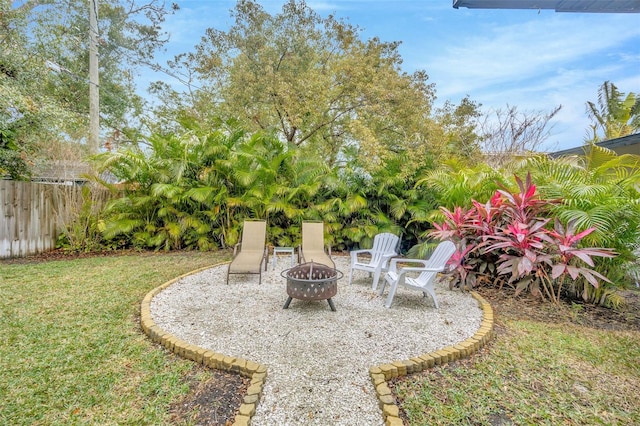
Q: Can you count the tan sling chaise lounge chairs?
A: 2